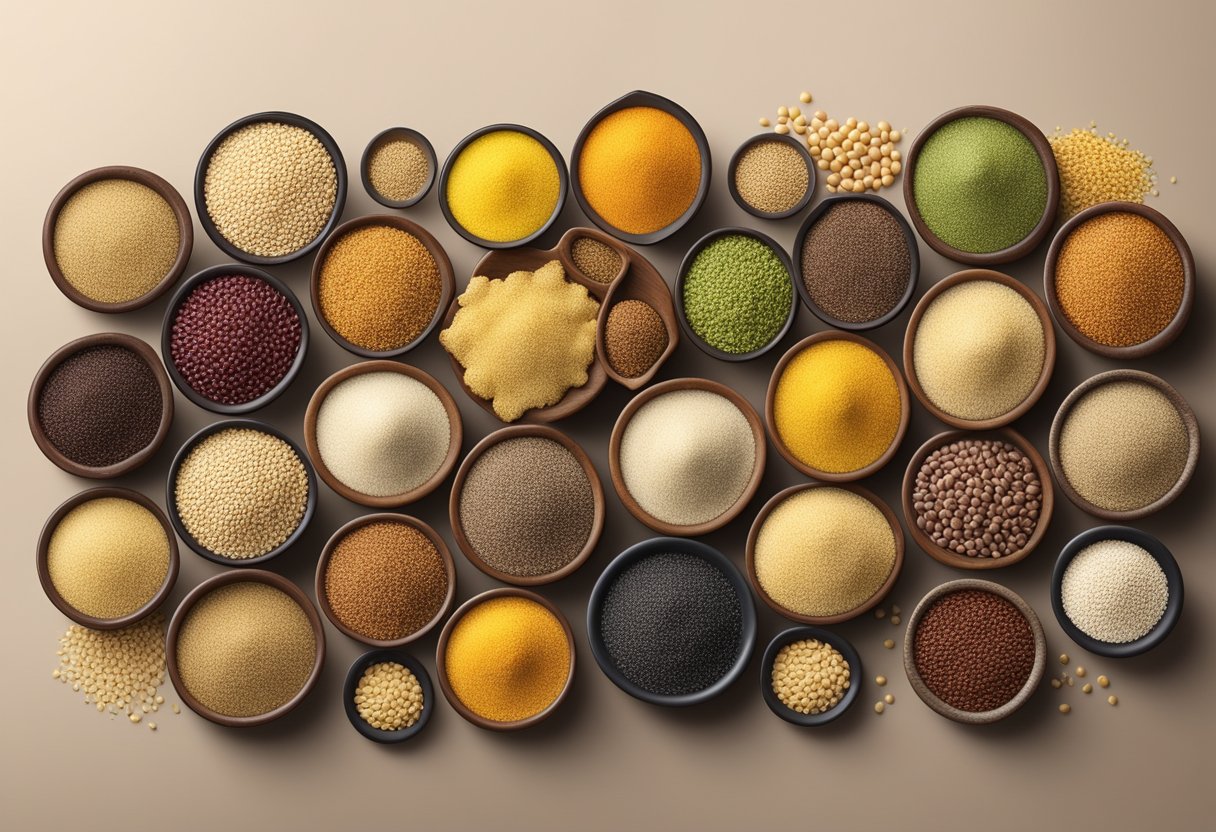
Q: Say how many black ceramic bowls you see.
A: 13